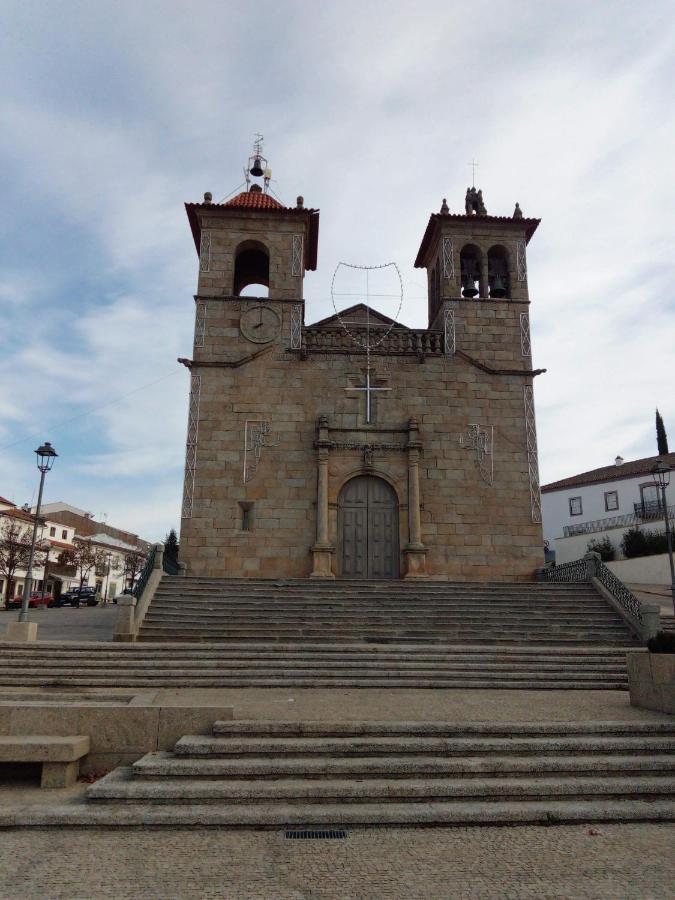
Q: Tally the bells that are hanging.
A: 3